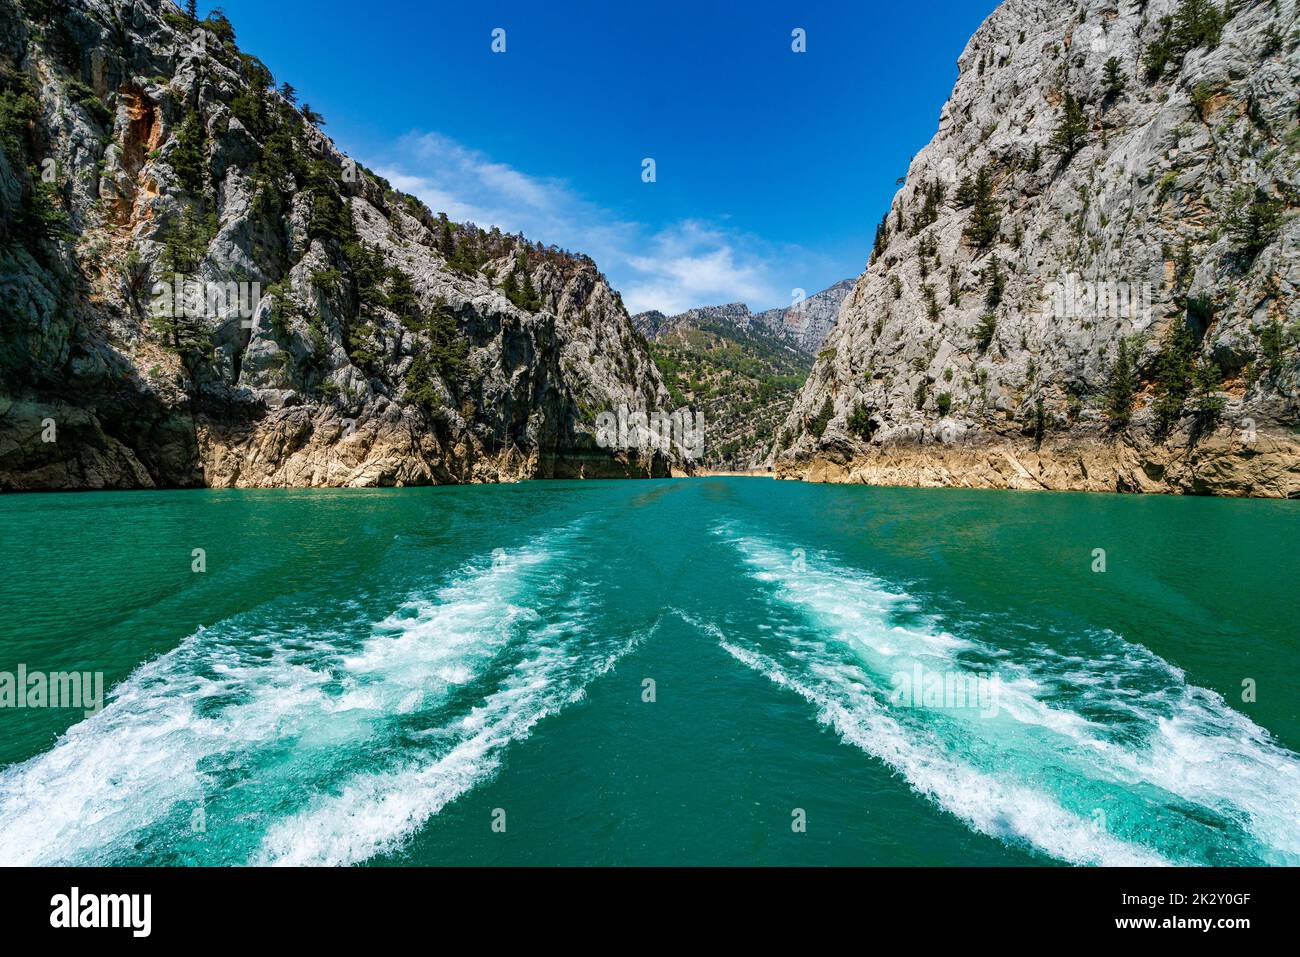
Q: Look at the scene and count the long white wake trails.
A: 2